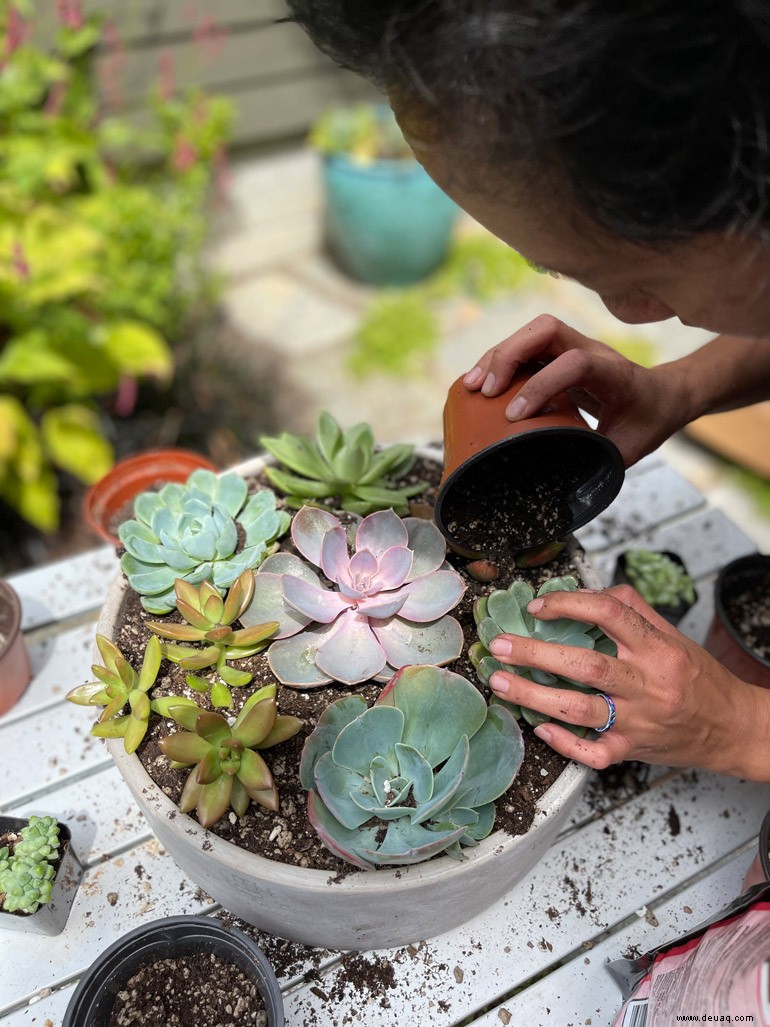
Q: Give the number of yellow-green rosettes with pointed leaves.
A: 3